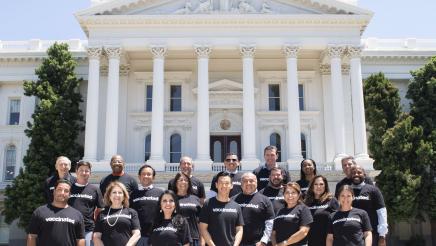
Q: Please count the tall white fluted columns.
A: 8